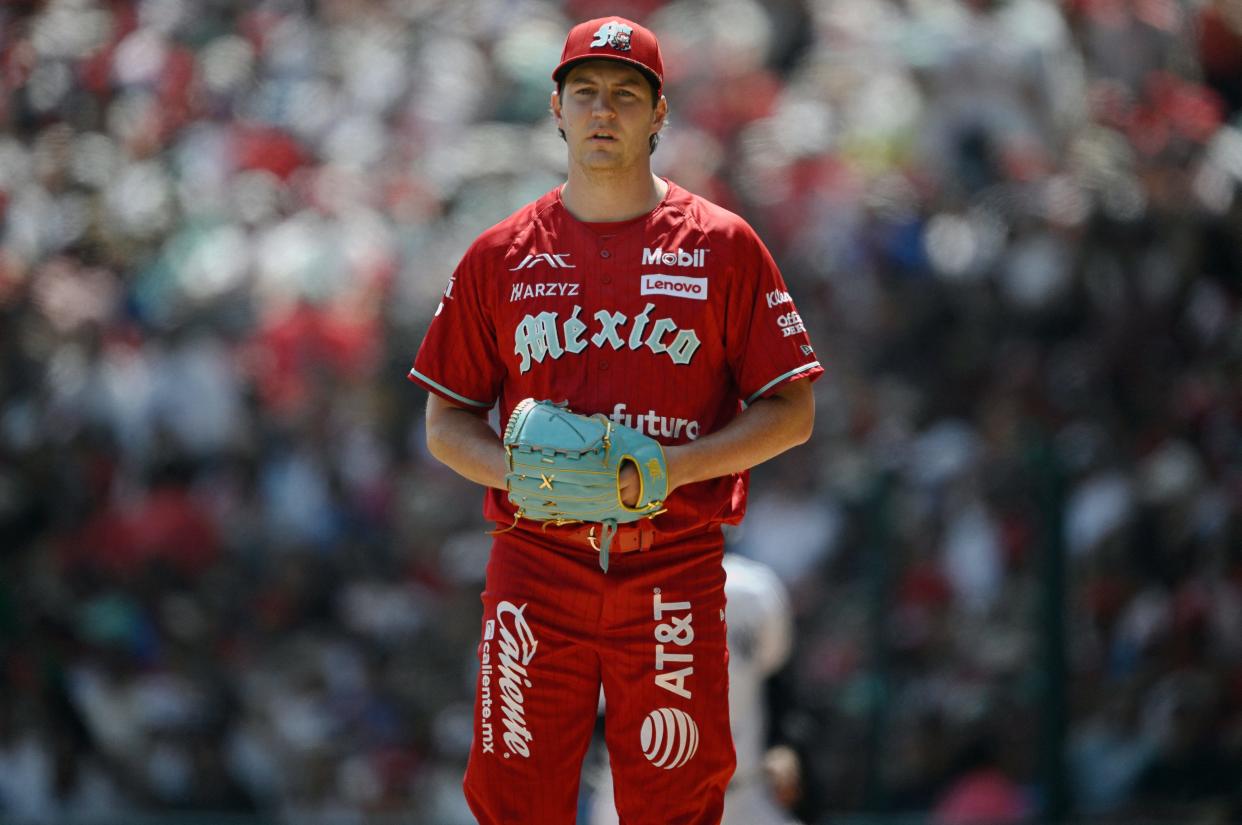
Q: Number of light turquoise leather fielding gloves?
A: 1